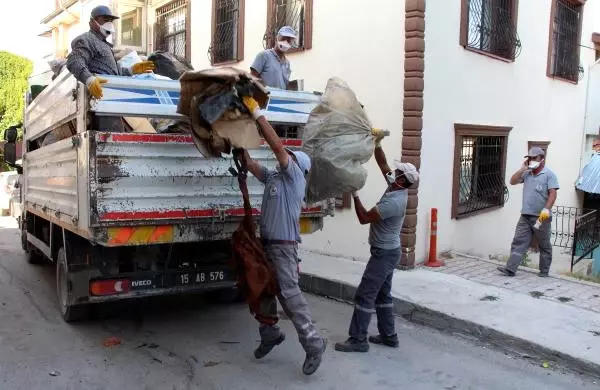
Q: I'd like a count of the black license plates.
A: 1